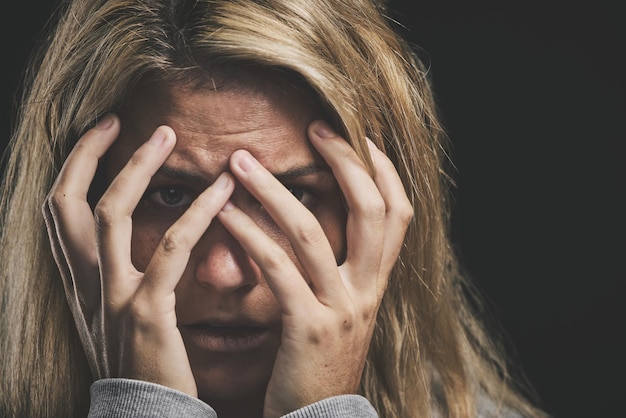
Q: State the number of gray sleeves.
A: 2